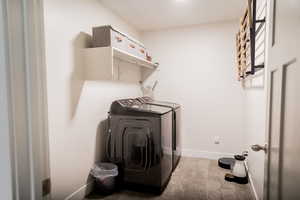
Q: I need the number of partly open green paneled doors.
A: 0